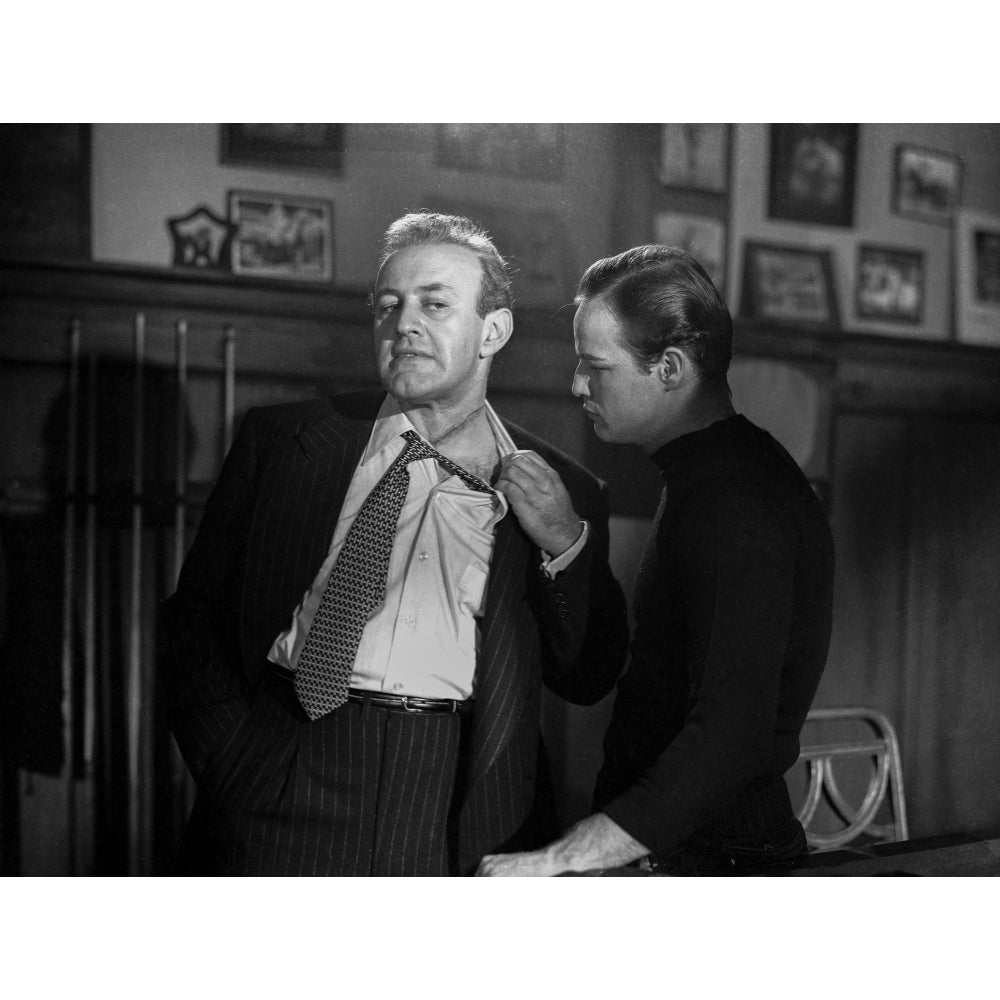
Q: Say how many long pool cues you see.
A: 5